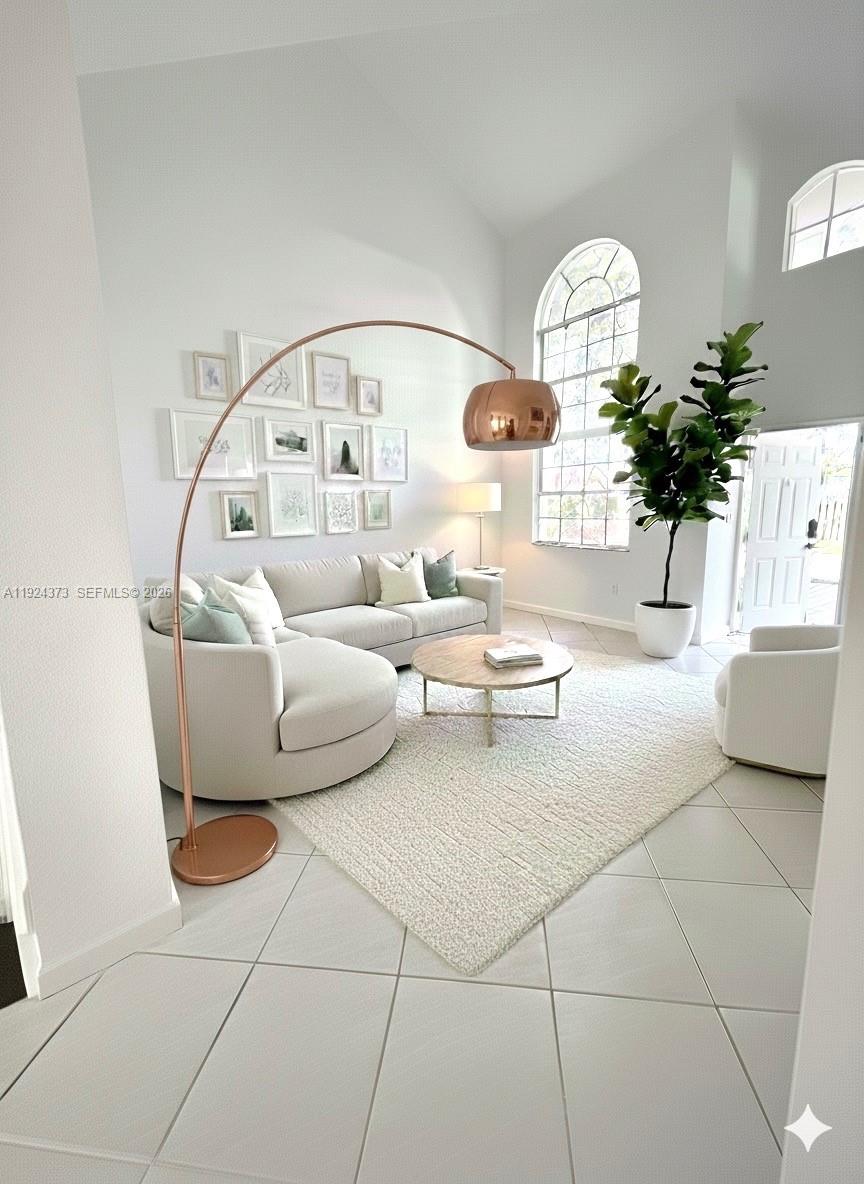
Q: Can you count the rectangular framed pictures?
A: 12